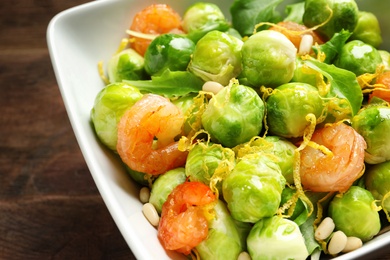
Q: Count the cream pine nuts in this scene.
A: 8